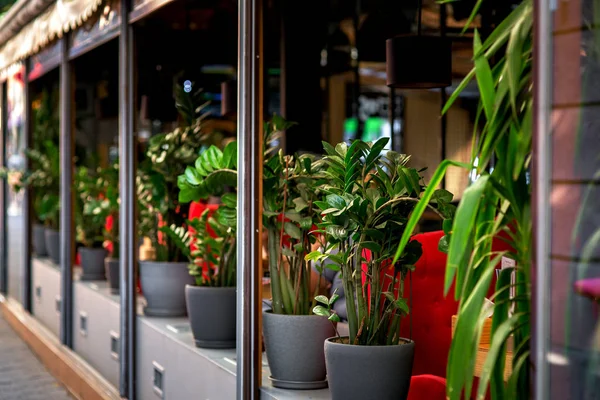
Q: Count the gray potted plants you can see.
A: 8